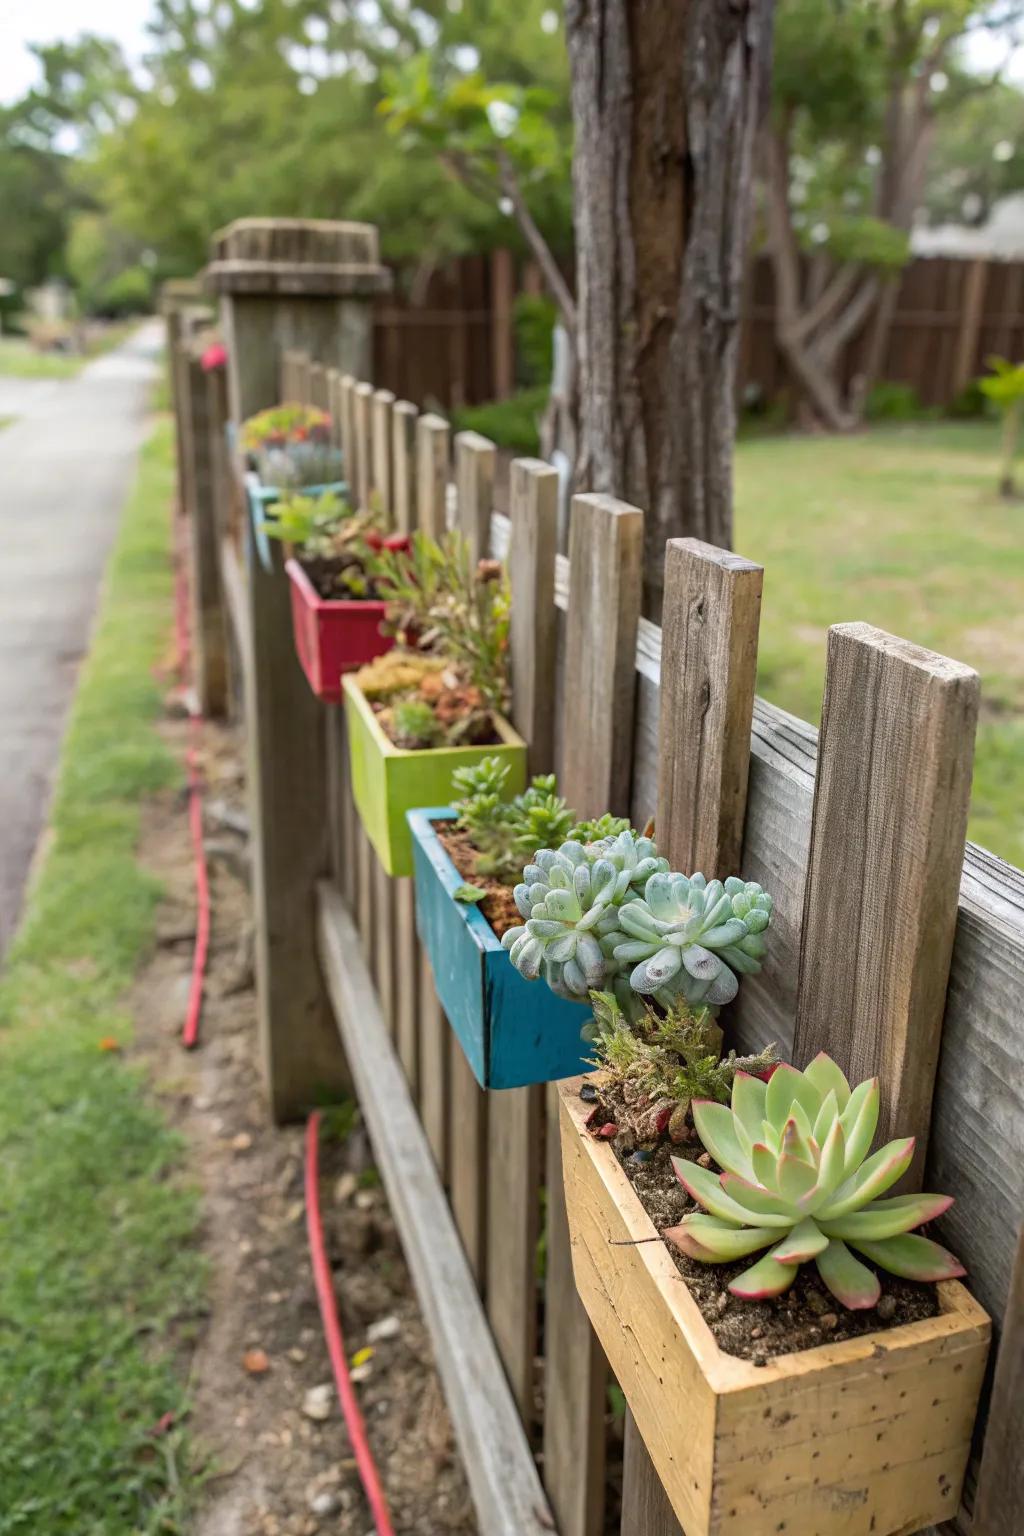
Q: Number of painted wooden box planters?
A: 5